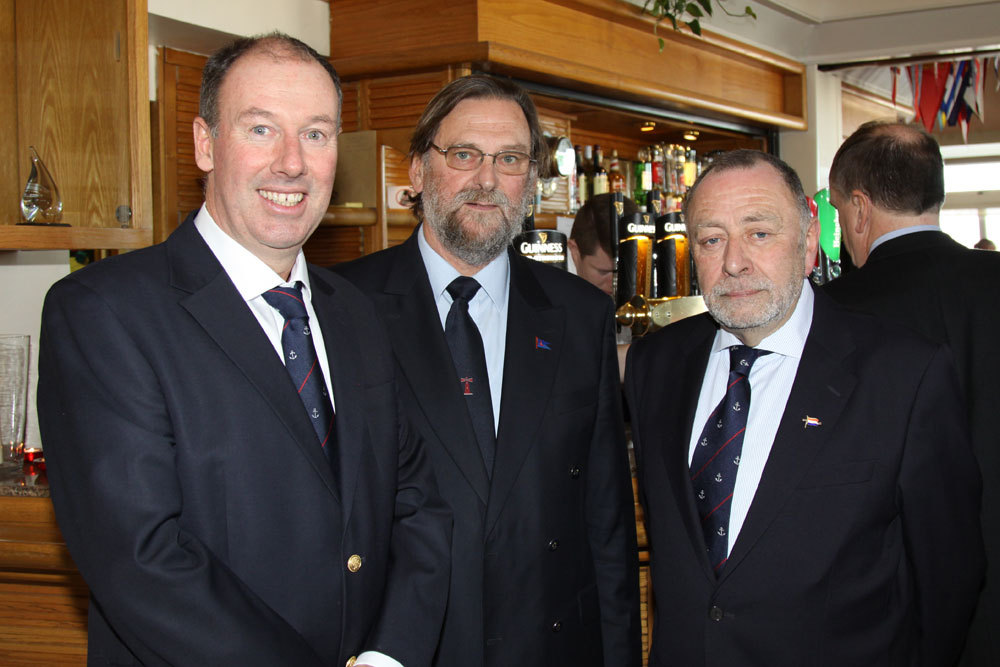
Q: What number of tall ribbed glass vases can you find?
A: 1